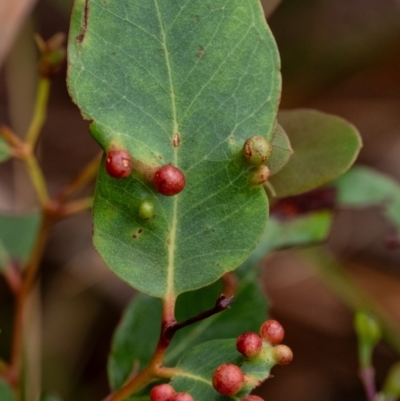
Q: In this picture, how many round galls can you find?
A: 12